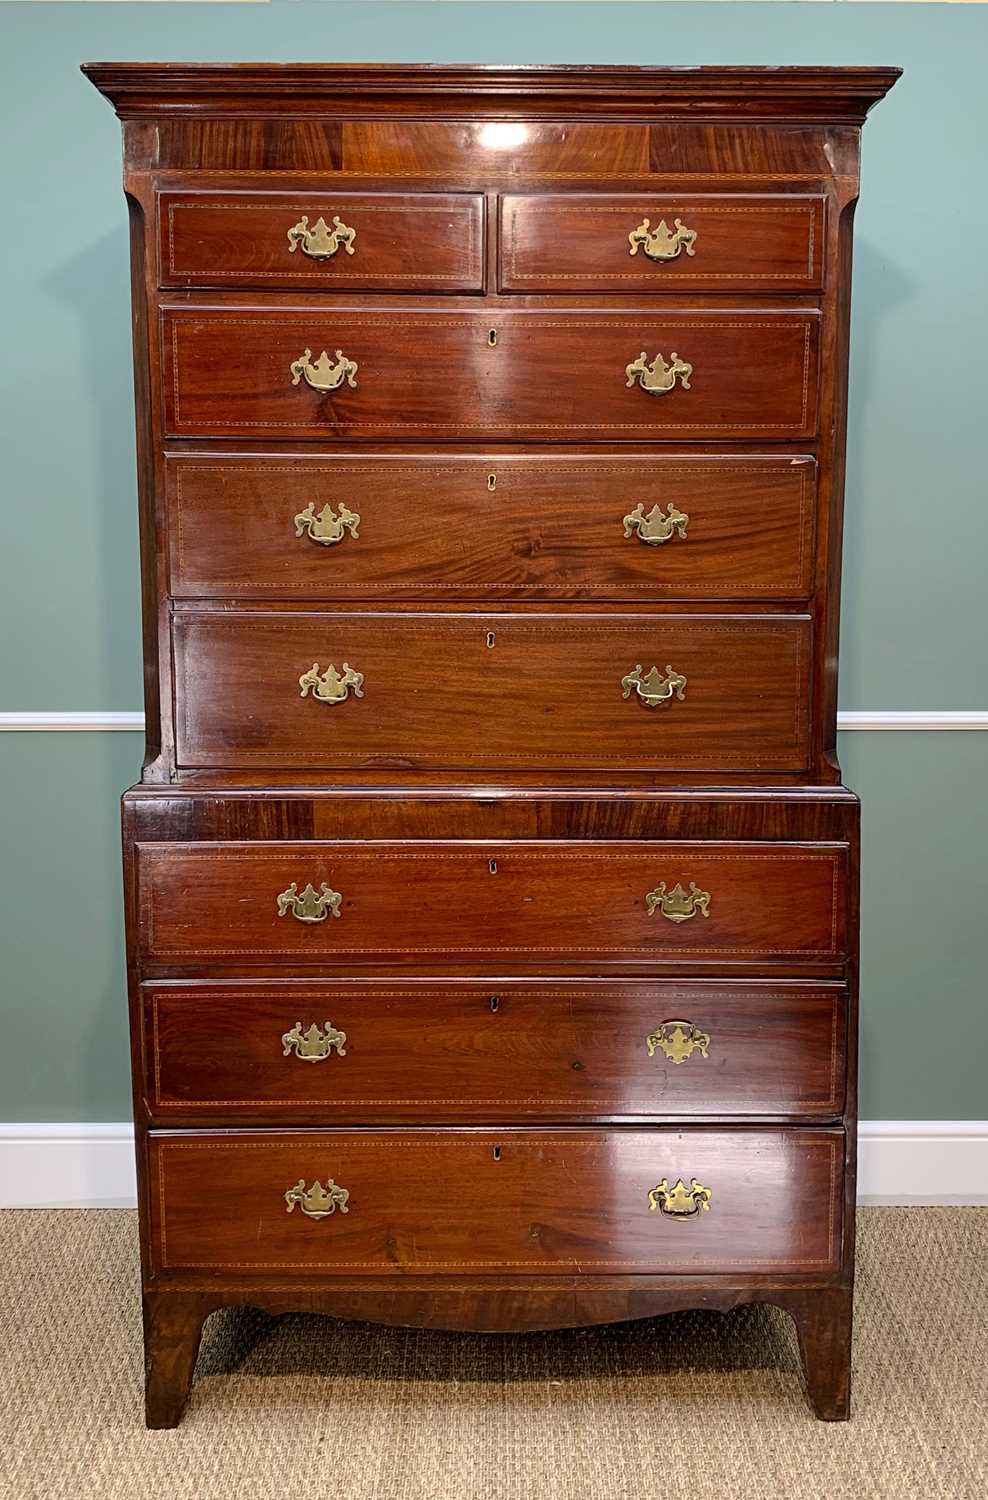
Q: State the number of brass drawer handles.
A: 14